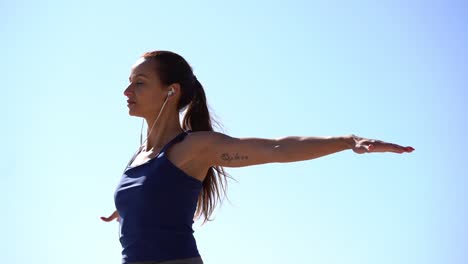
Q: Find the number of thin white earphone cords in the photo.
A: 2